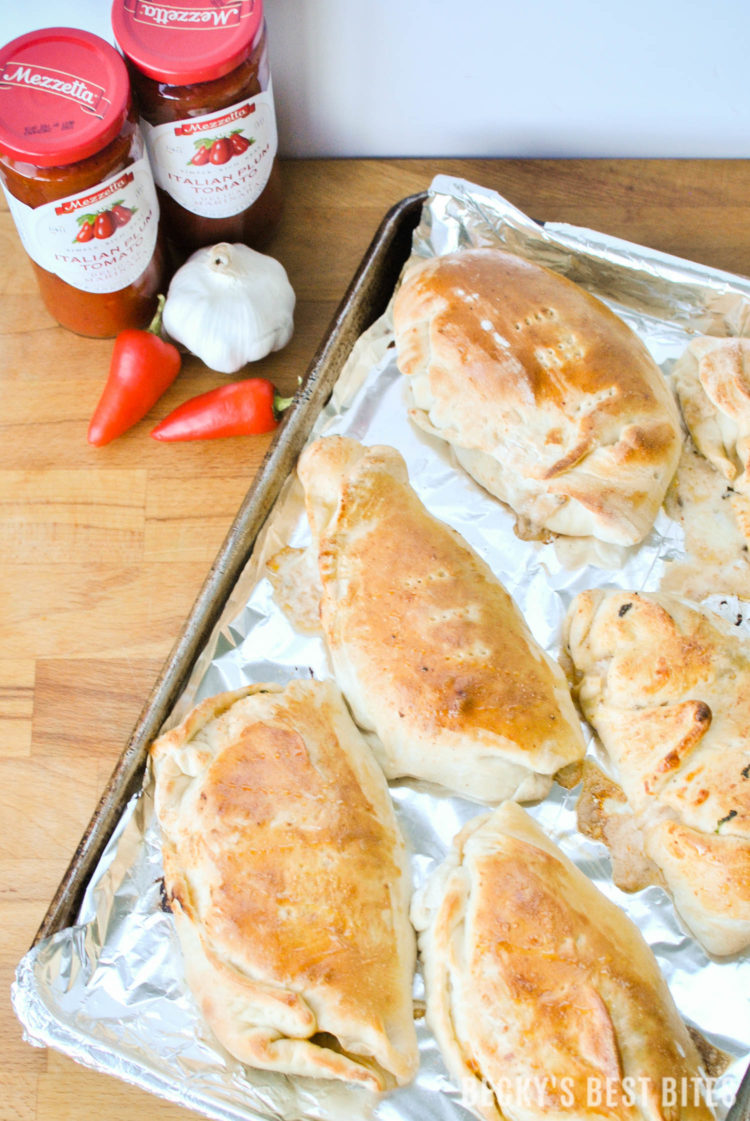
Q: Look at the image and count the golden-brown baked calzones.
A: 6